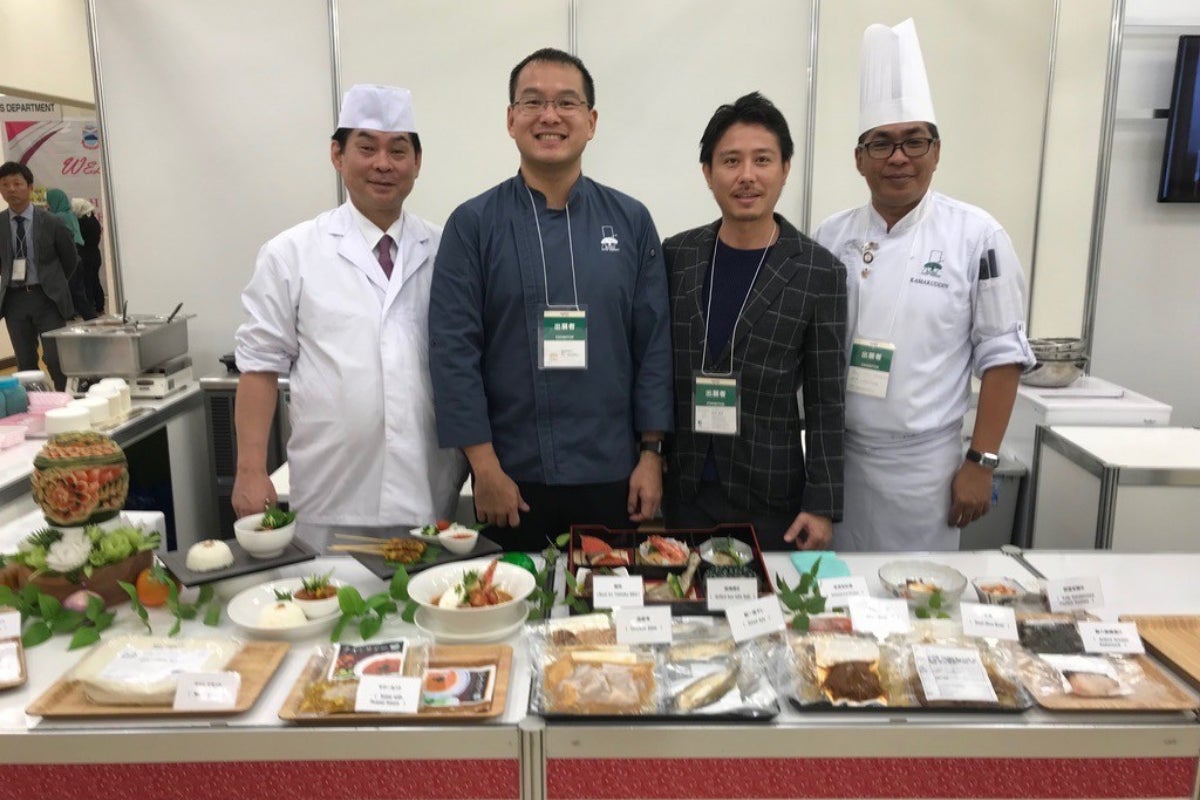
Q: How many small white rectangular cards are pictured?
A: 12